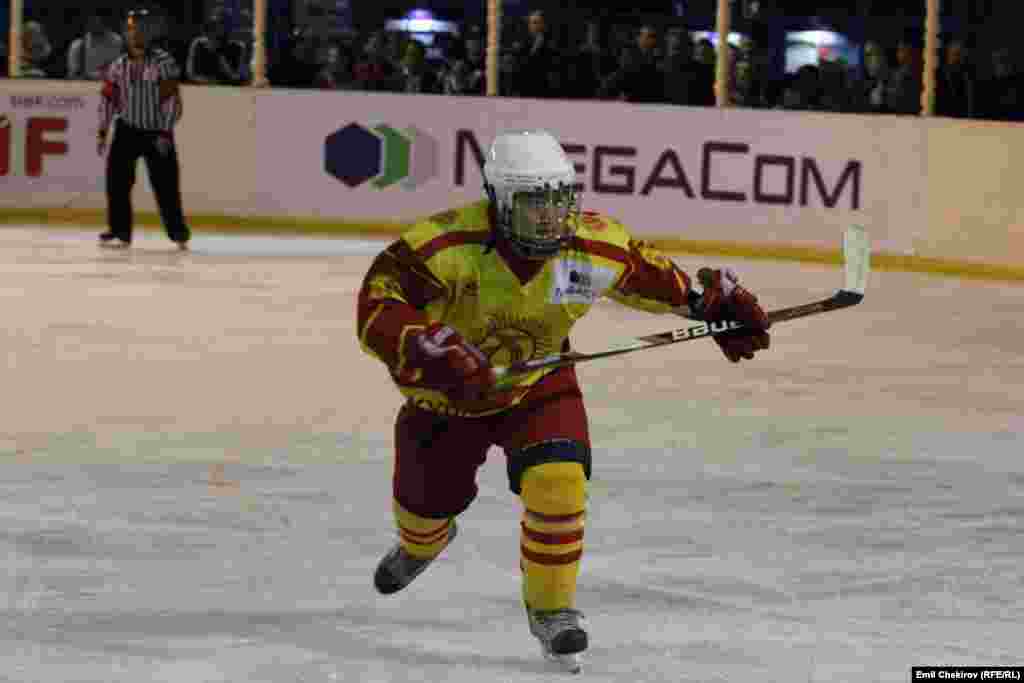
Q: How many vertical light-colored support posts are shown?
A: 5